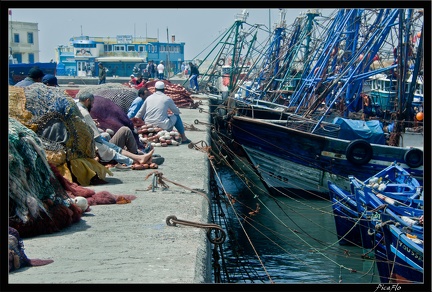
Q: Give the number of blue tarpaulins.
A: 1